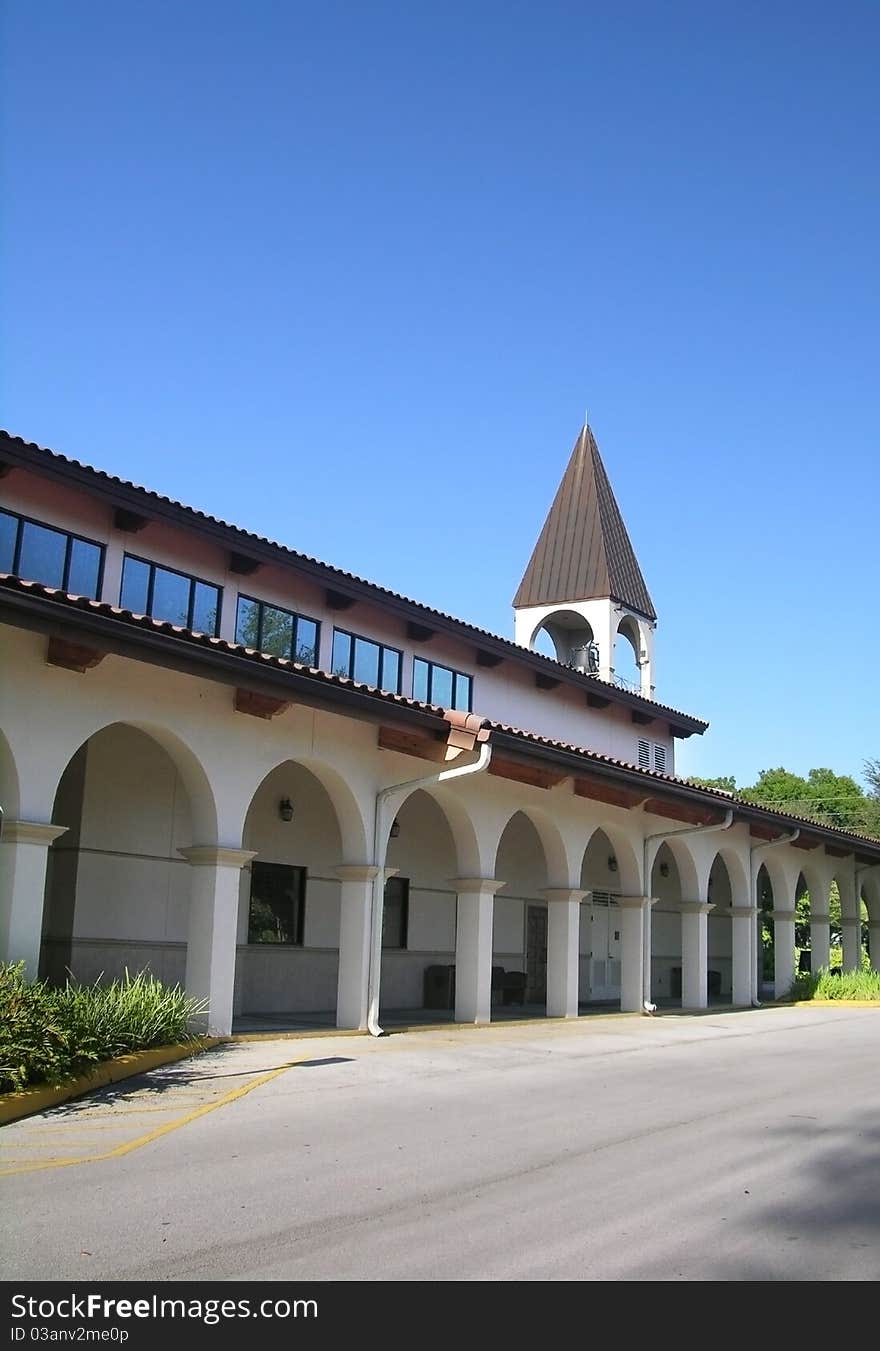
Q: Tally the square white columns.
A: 12